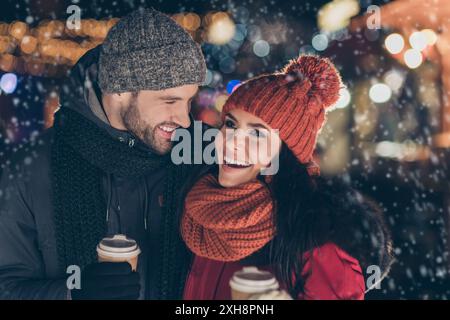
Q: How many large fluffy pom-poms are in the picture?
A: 1